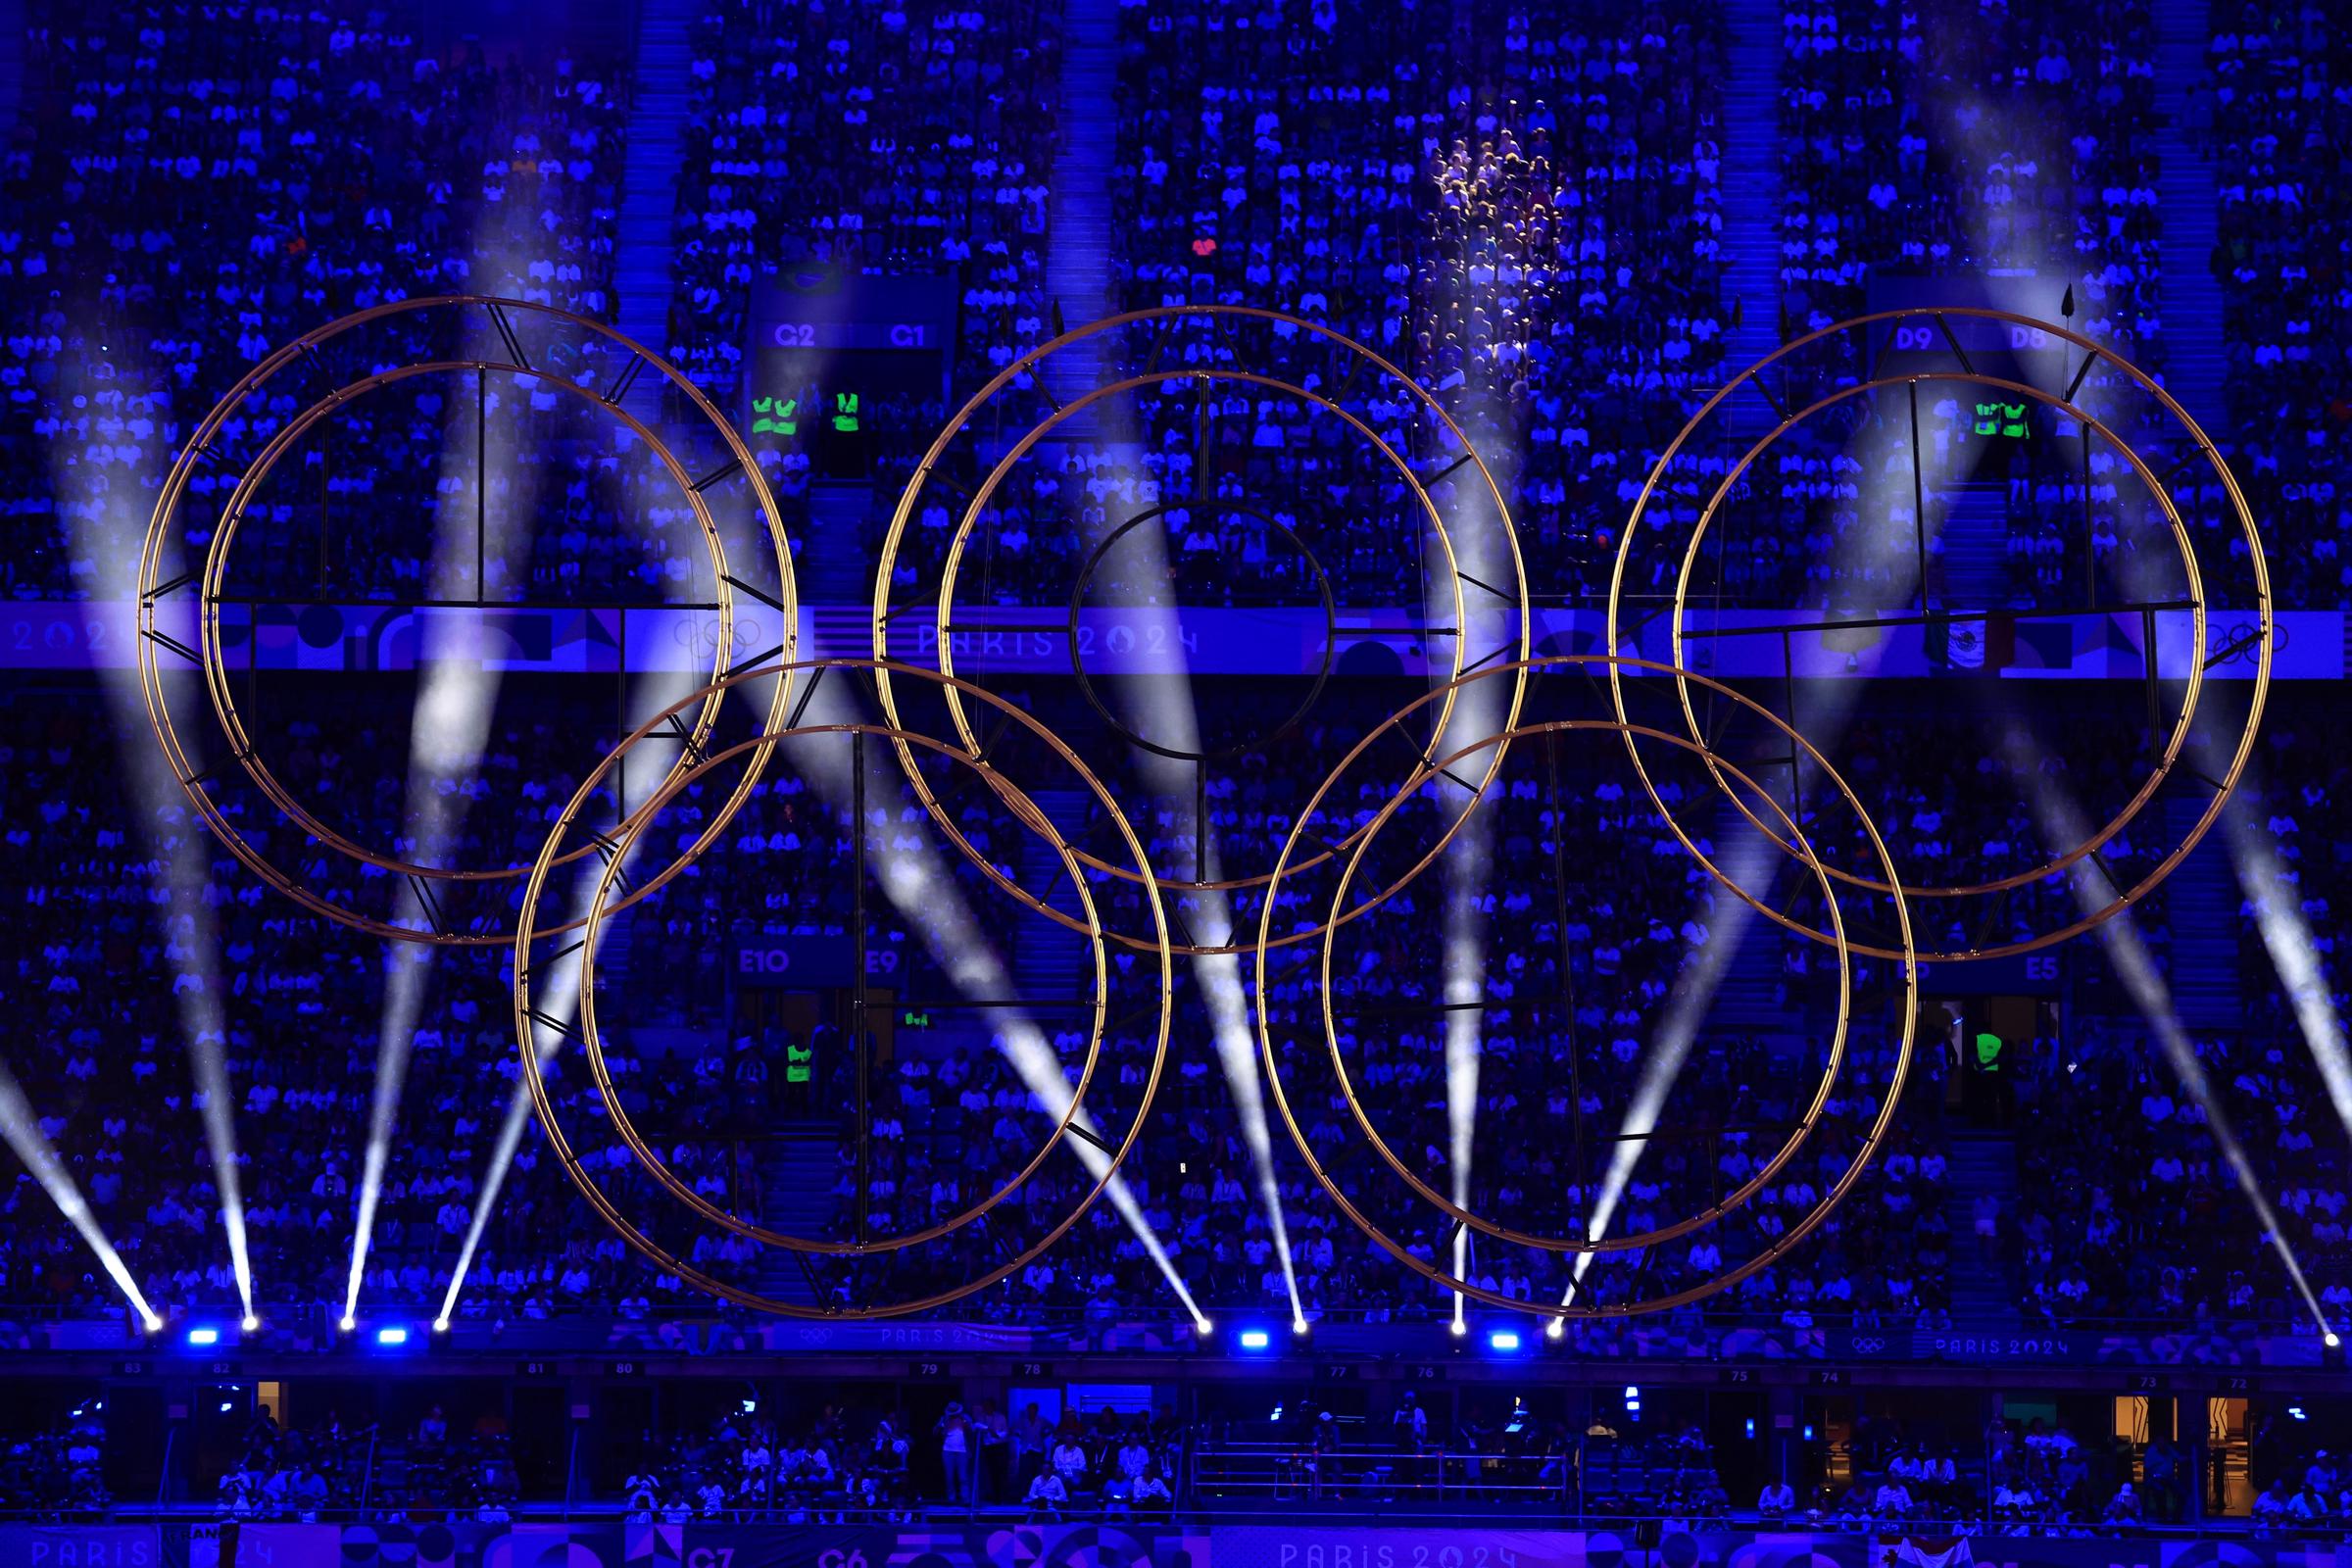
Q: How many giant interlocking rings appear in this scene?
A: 5